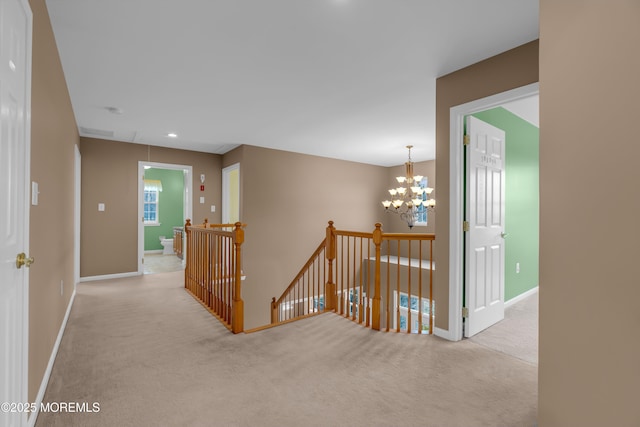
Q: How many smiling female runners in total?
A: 0